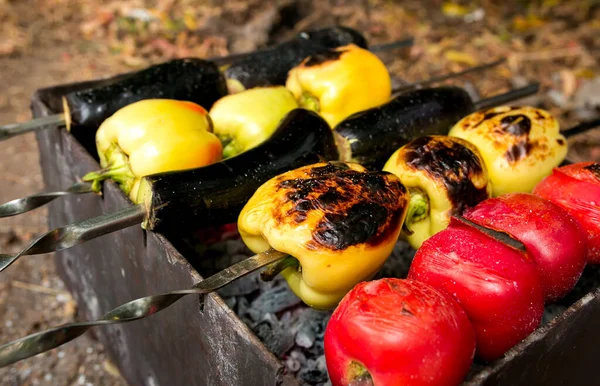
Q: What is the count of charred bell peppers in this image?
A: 3